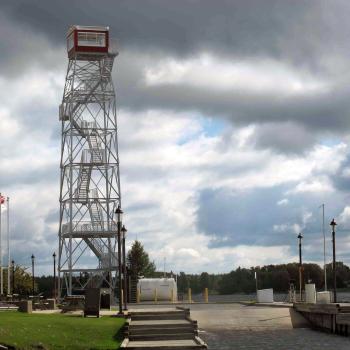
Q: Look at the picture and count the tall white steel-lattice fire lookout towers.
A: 1